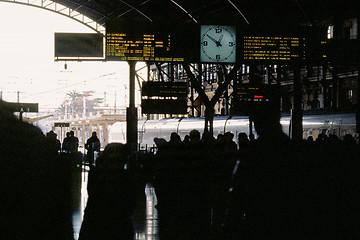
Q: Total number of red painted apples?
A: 0